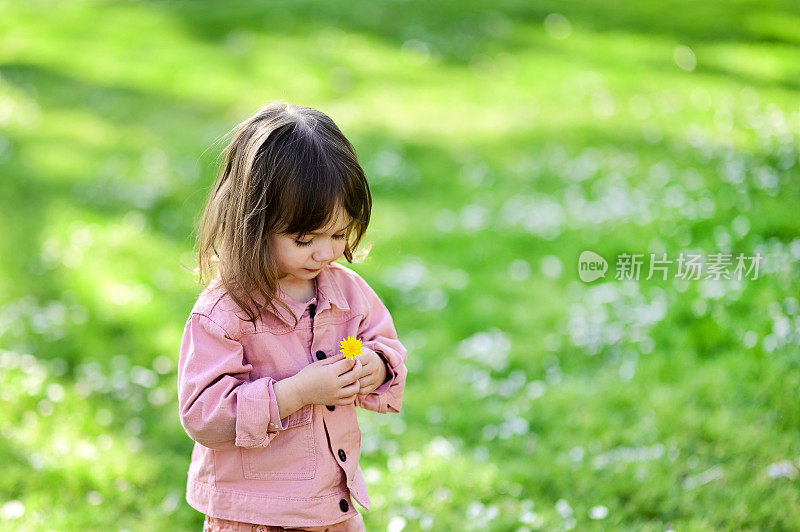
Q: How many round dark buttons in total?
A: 5